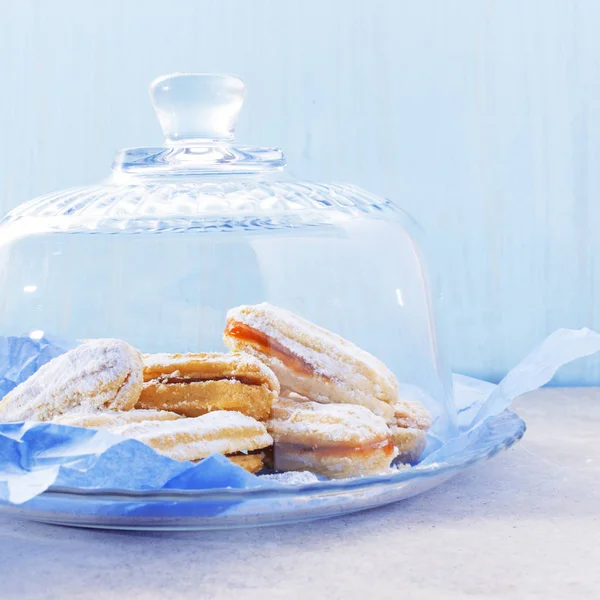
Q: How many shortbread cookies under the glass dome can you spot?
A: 7